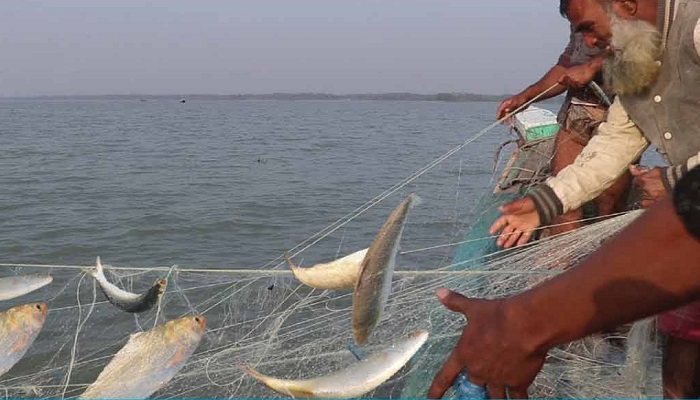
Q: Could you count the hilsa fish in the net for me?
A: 7